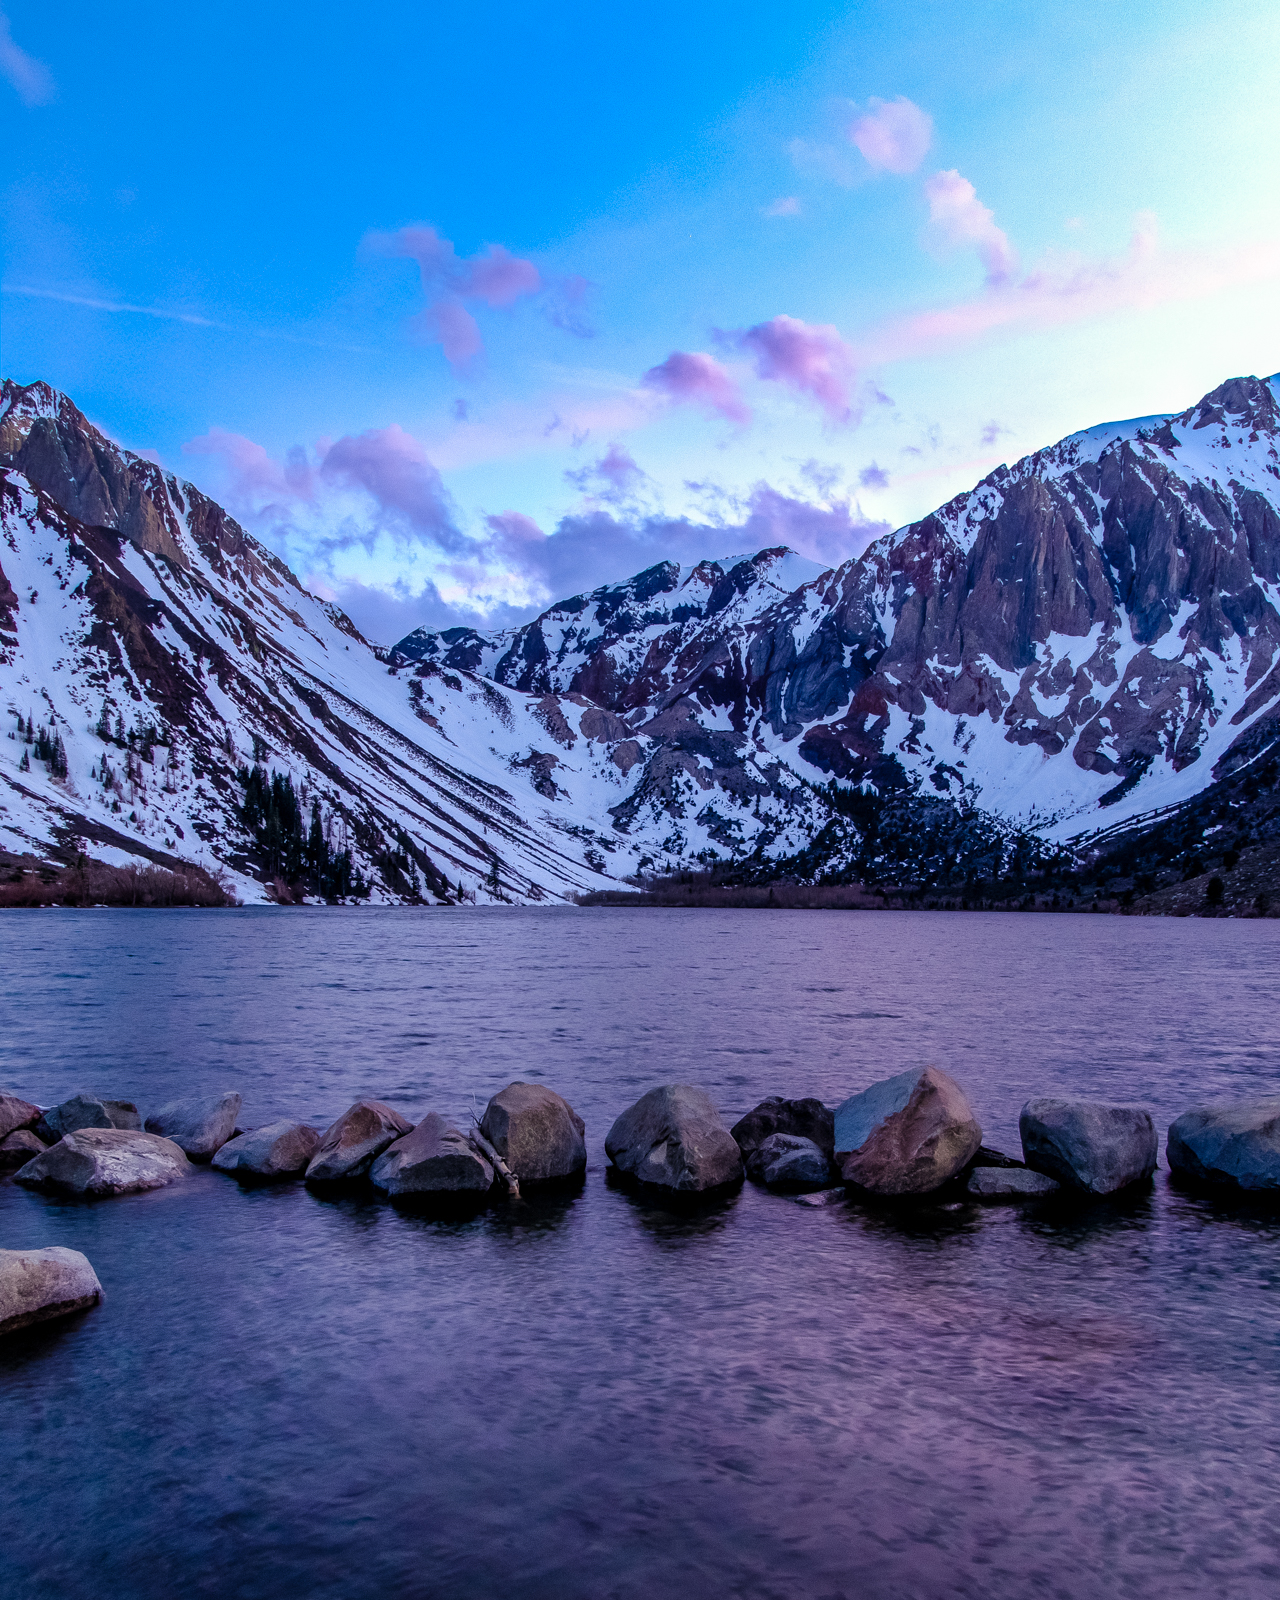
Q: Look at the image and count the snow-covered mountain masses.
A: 3